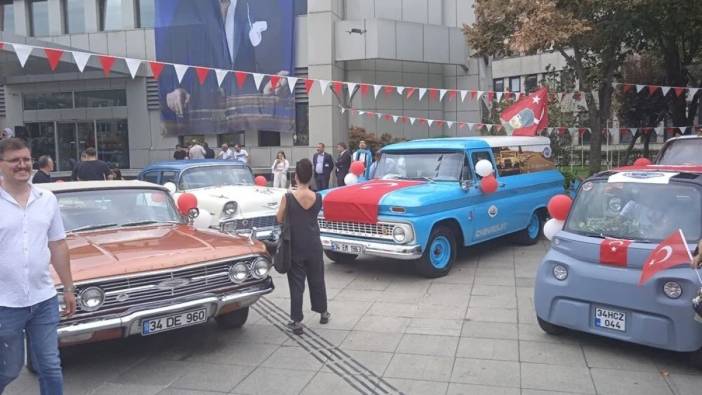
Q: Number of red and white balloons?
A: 11